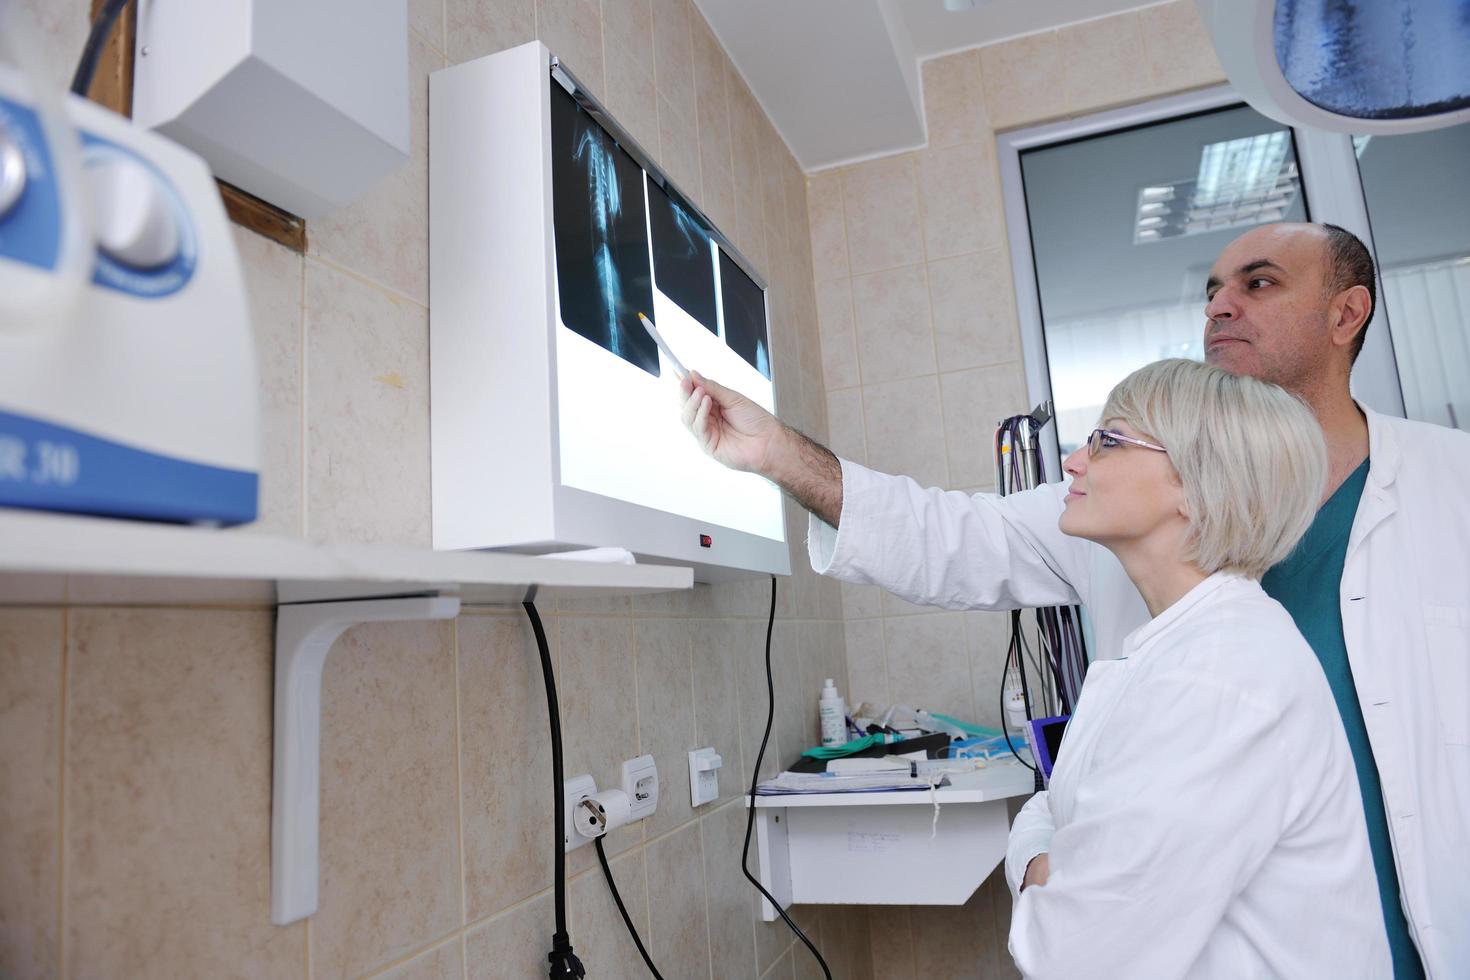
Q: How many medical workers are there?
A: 2